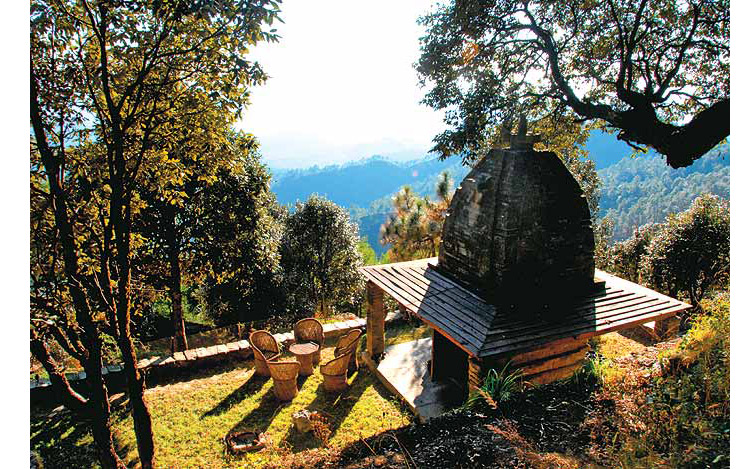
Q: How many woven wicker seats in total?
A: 5